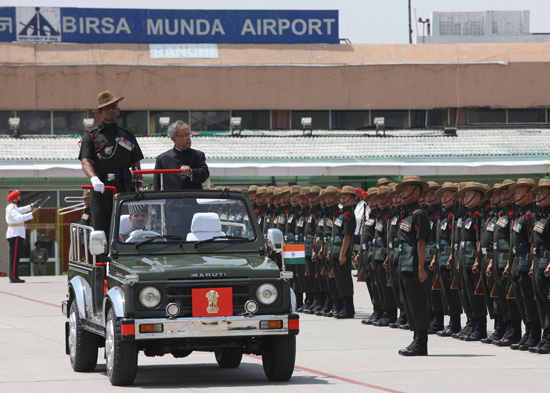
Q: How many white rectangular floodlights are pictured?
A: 6